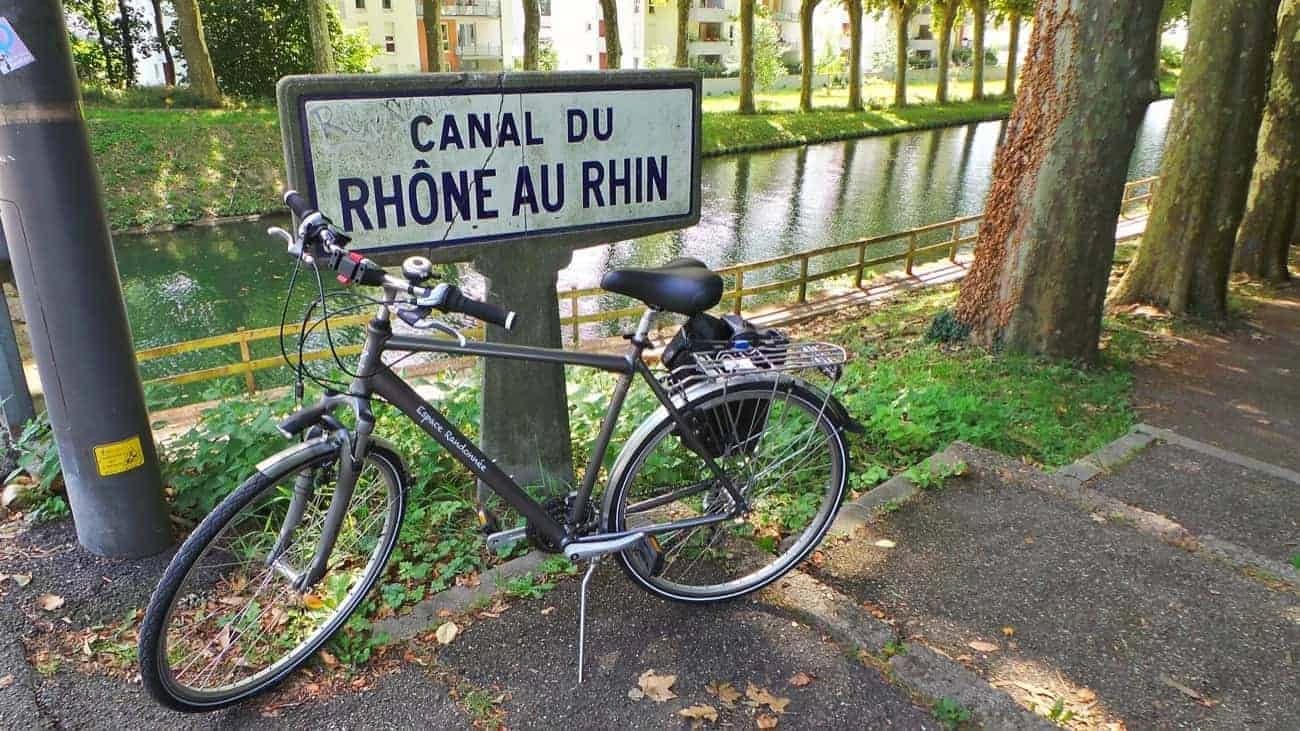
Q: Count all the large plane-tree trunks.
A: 3